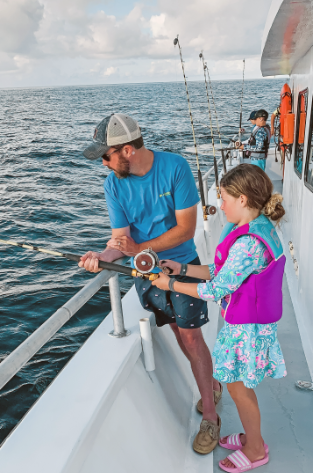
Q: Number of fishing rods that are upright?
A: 4